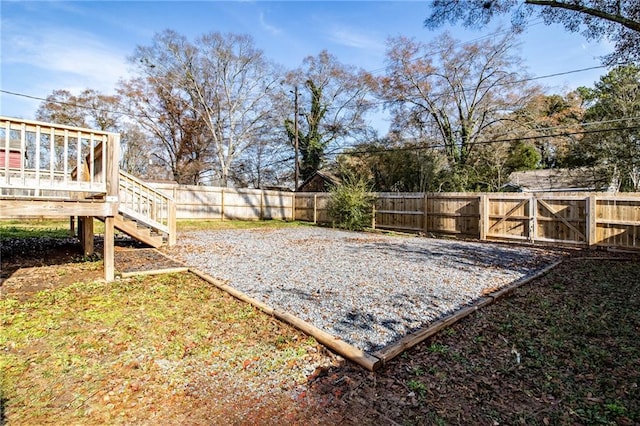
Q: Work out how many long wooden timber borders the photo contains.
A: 2